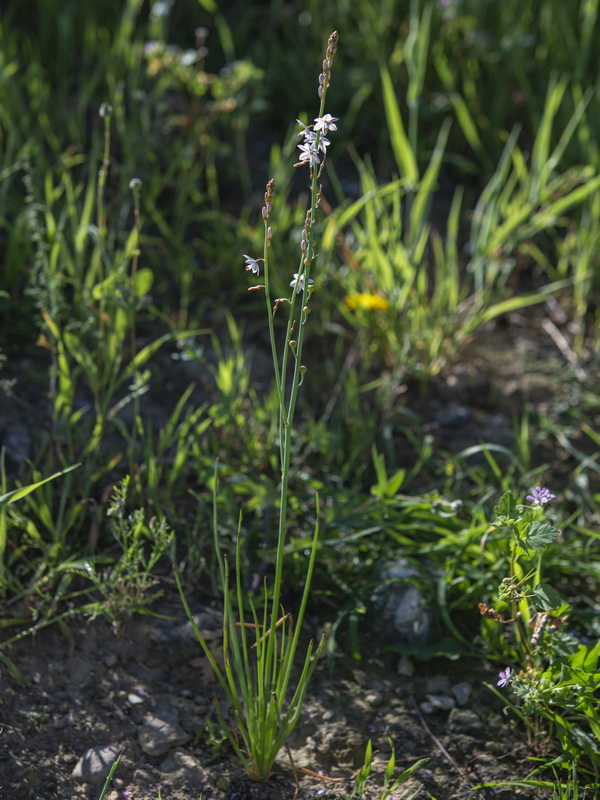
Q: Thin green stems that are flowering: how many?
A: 3